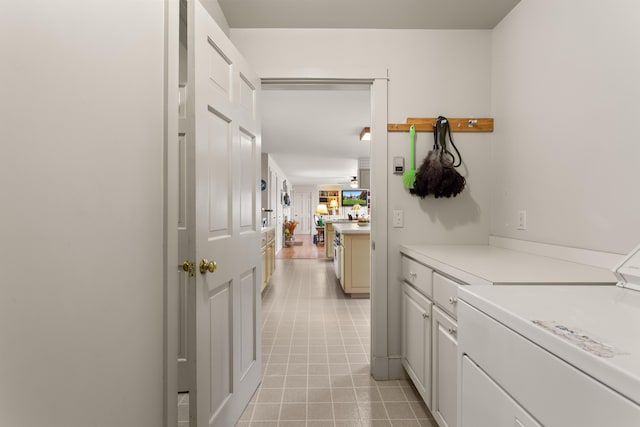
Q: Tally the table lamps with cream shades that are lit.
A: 2